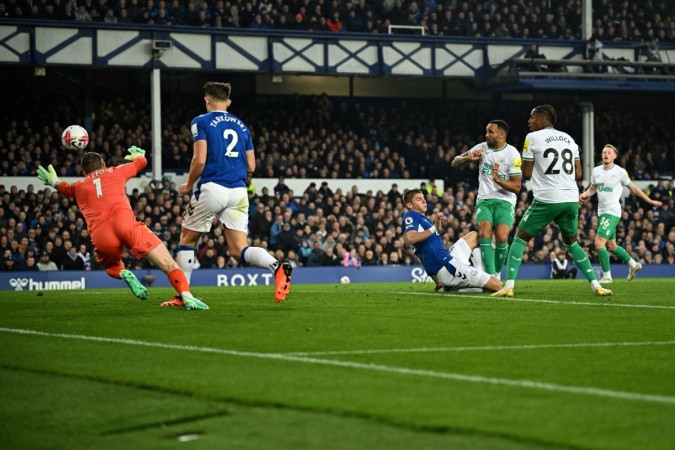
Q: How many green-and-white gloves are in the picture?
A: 2